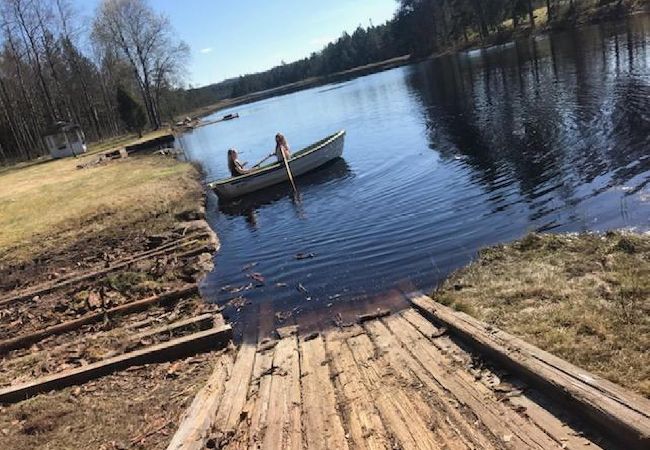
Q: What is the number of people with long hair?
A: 2